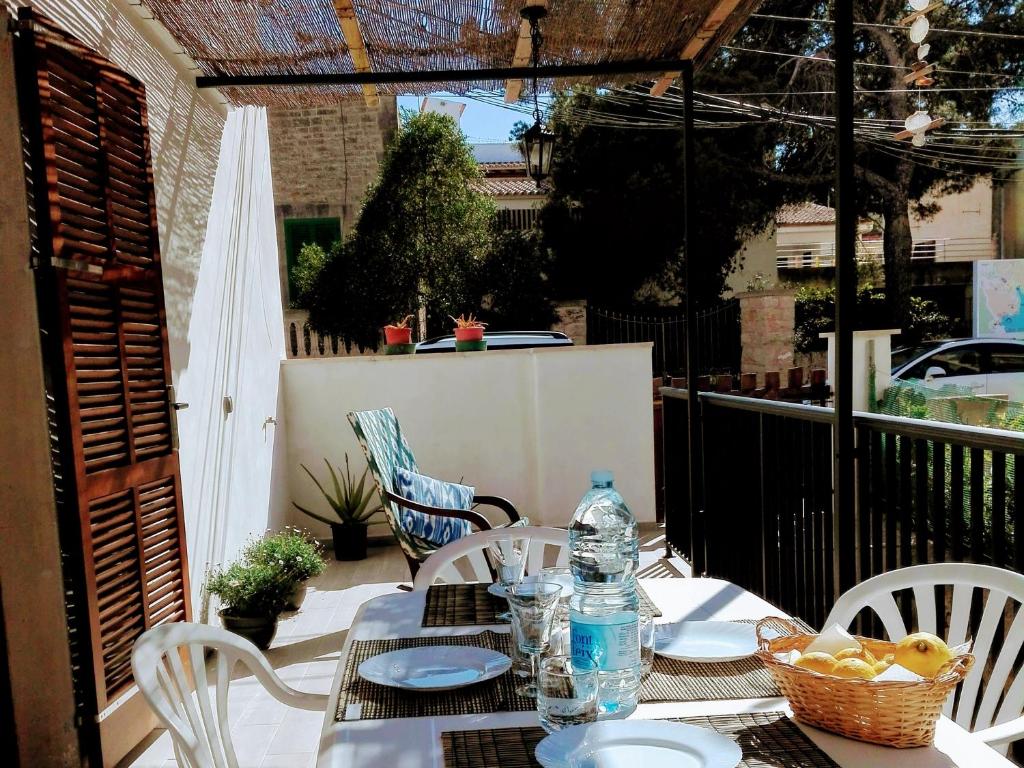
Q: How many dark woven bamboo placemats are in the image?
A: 4